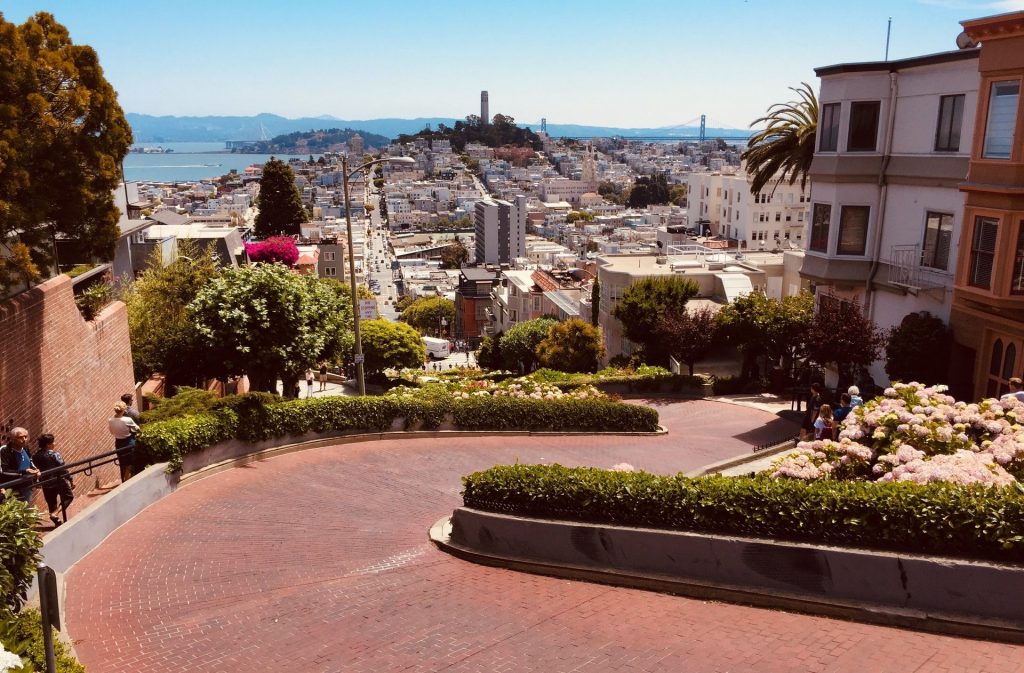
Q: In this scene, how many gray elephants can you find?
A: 0